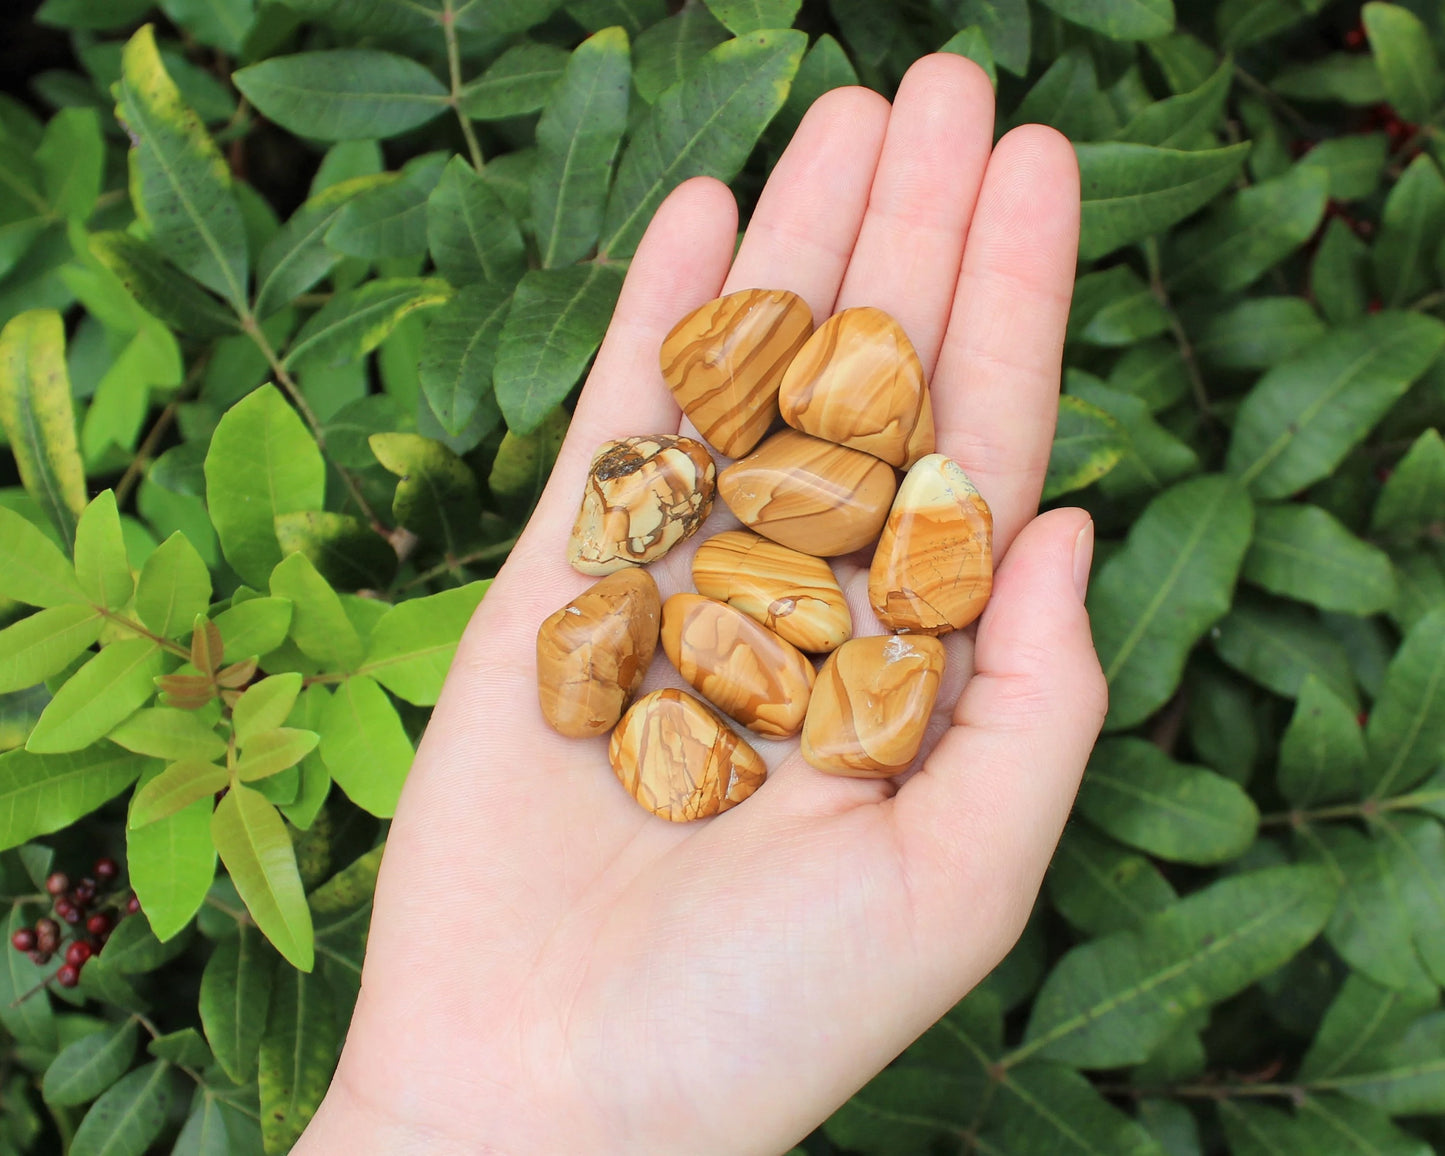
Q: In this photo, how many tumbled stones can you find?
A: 10